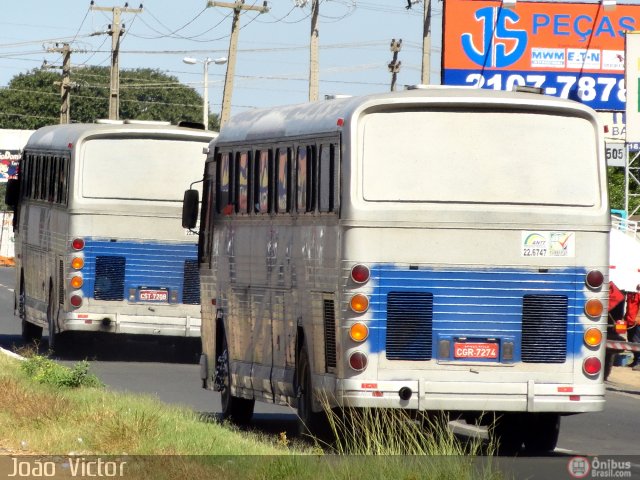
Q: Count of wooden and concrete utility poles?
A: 6